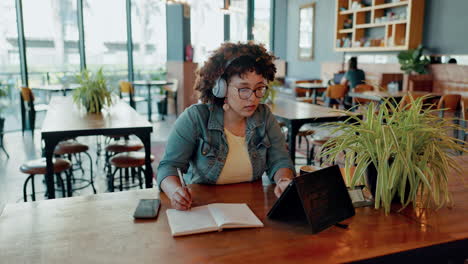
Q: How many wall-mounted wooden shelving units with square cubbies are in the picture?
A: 1